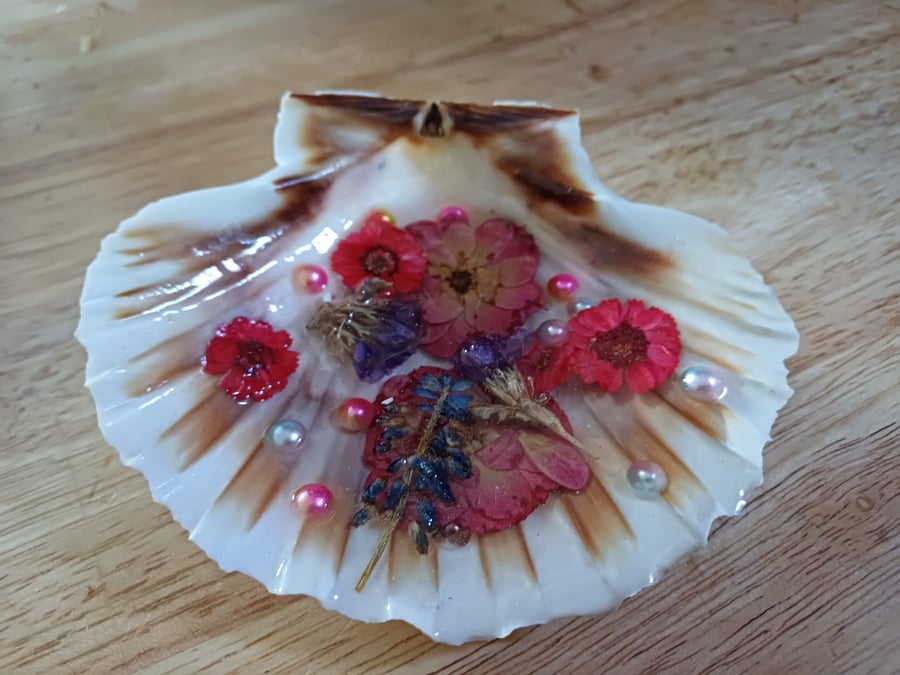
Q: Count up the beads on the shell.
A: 11